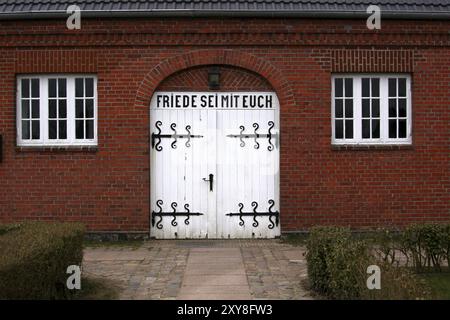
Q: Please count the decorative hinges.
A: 4